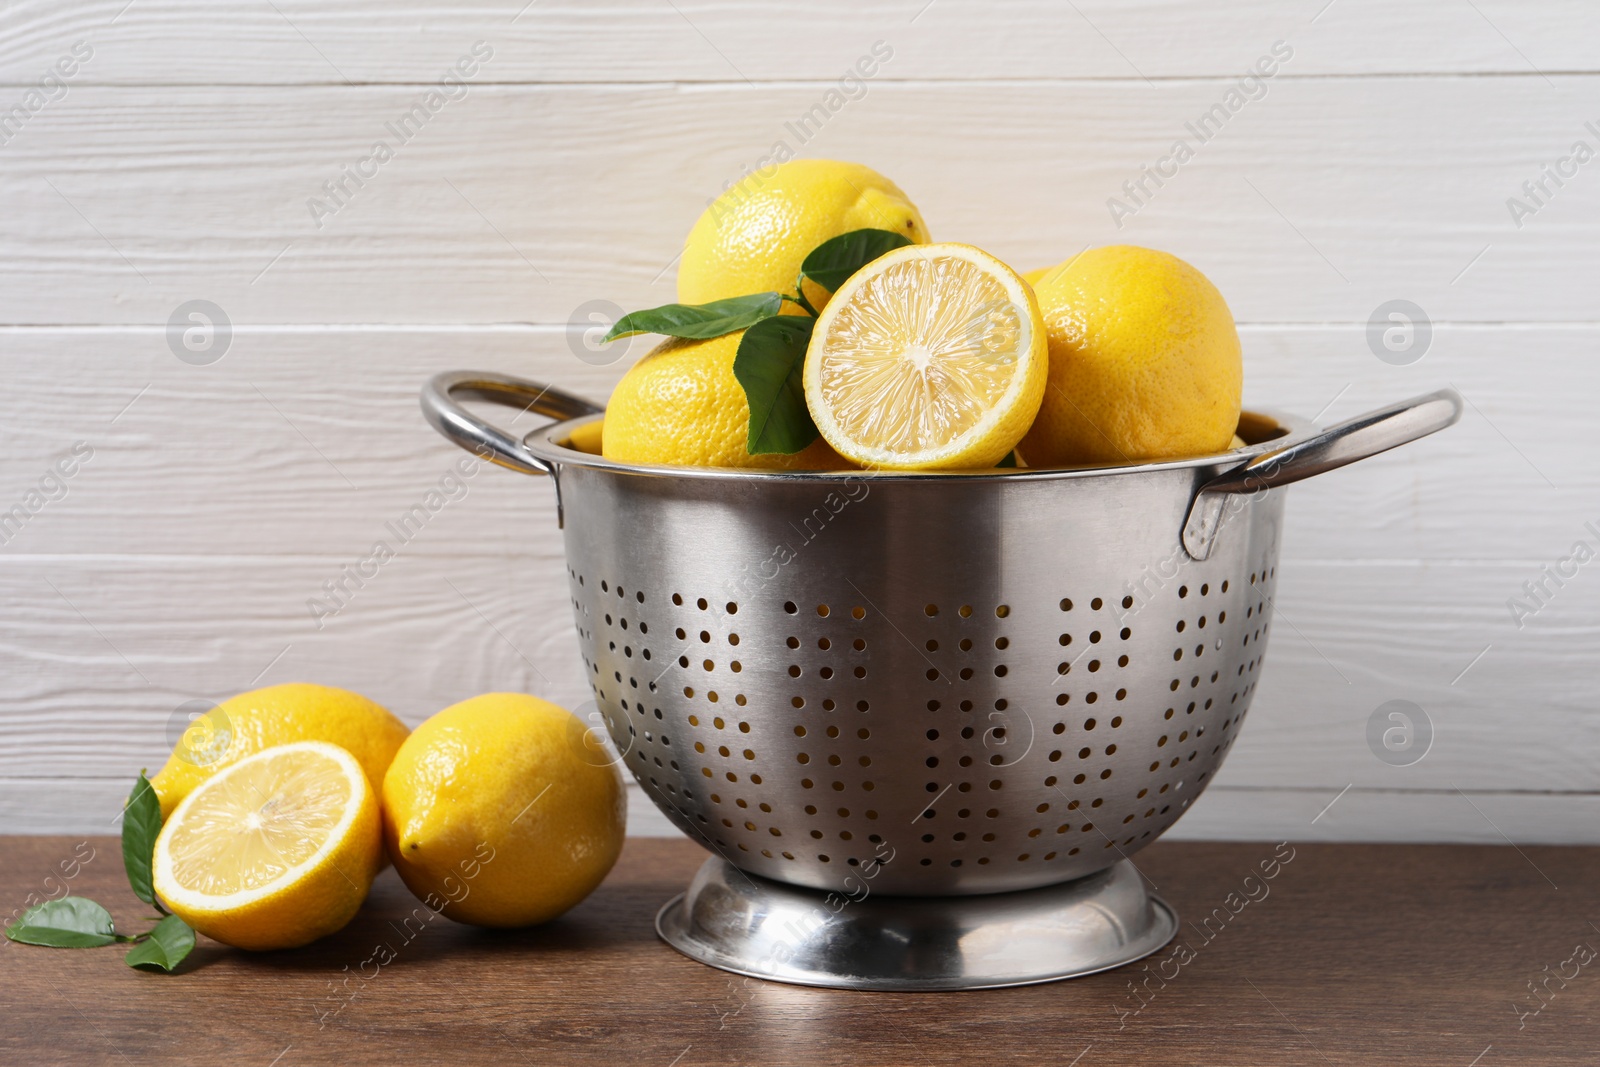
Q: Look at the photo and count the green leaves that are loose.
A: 3